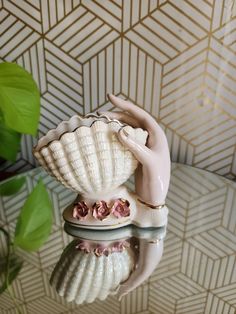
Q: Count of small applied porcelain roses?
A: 3